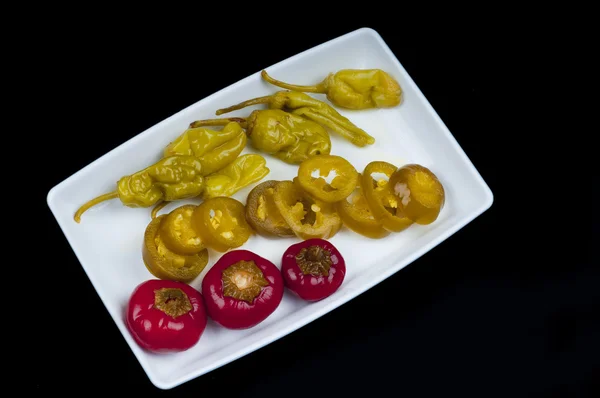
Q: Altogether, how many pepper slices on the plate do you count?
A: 9